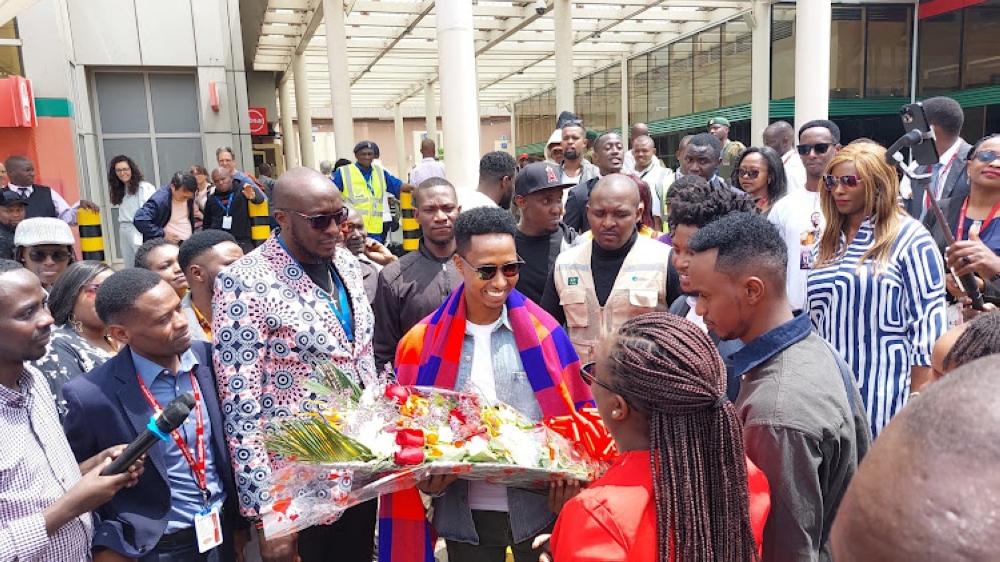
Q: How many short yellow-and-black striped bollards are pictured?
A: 3